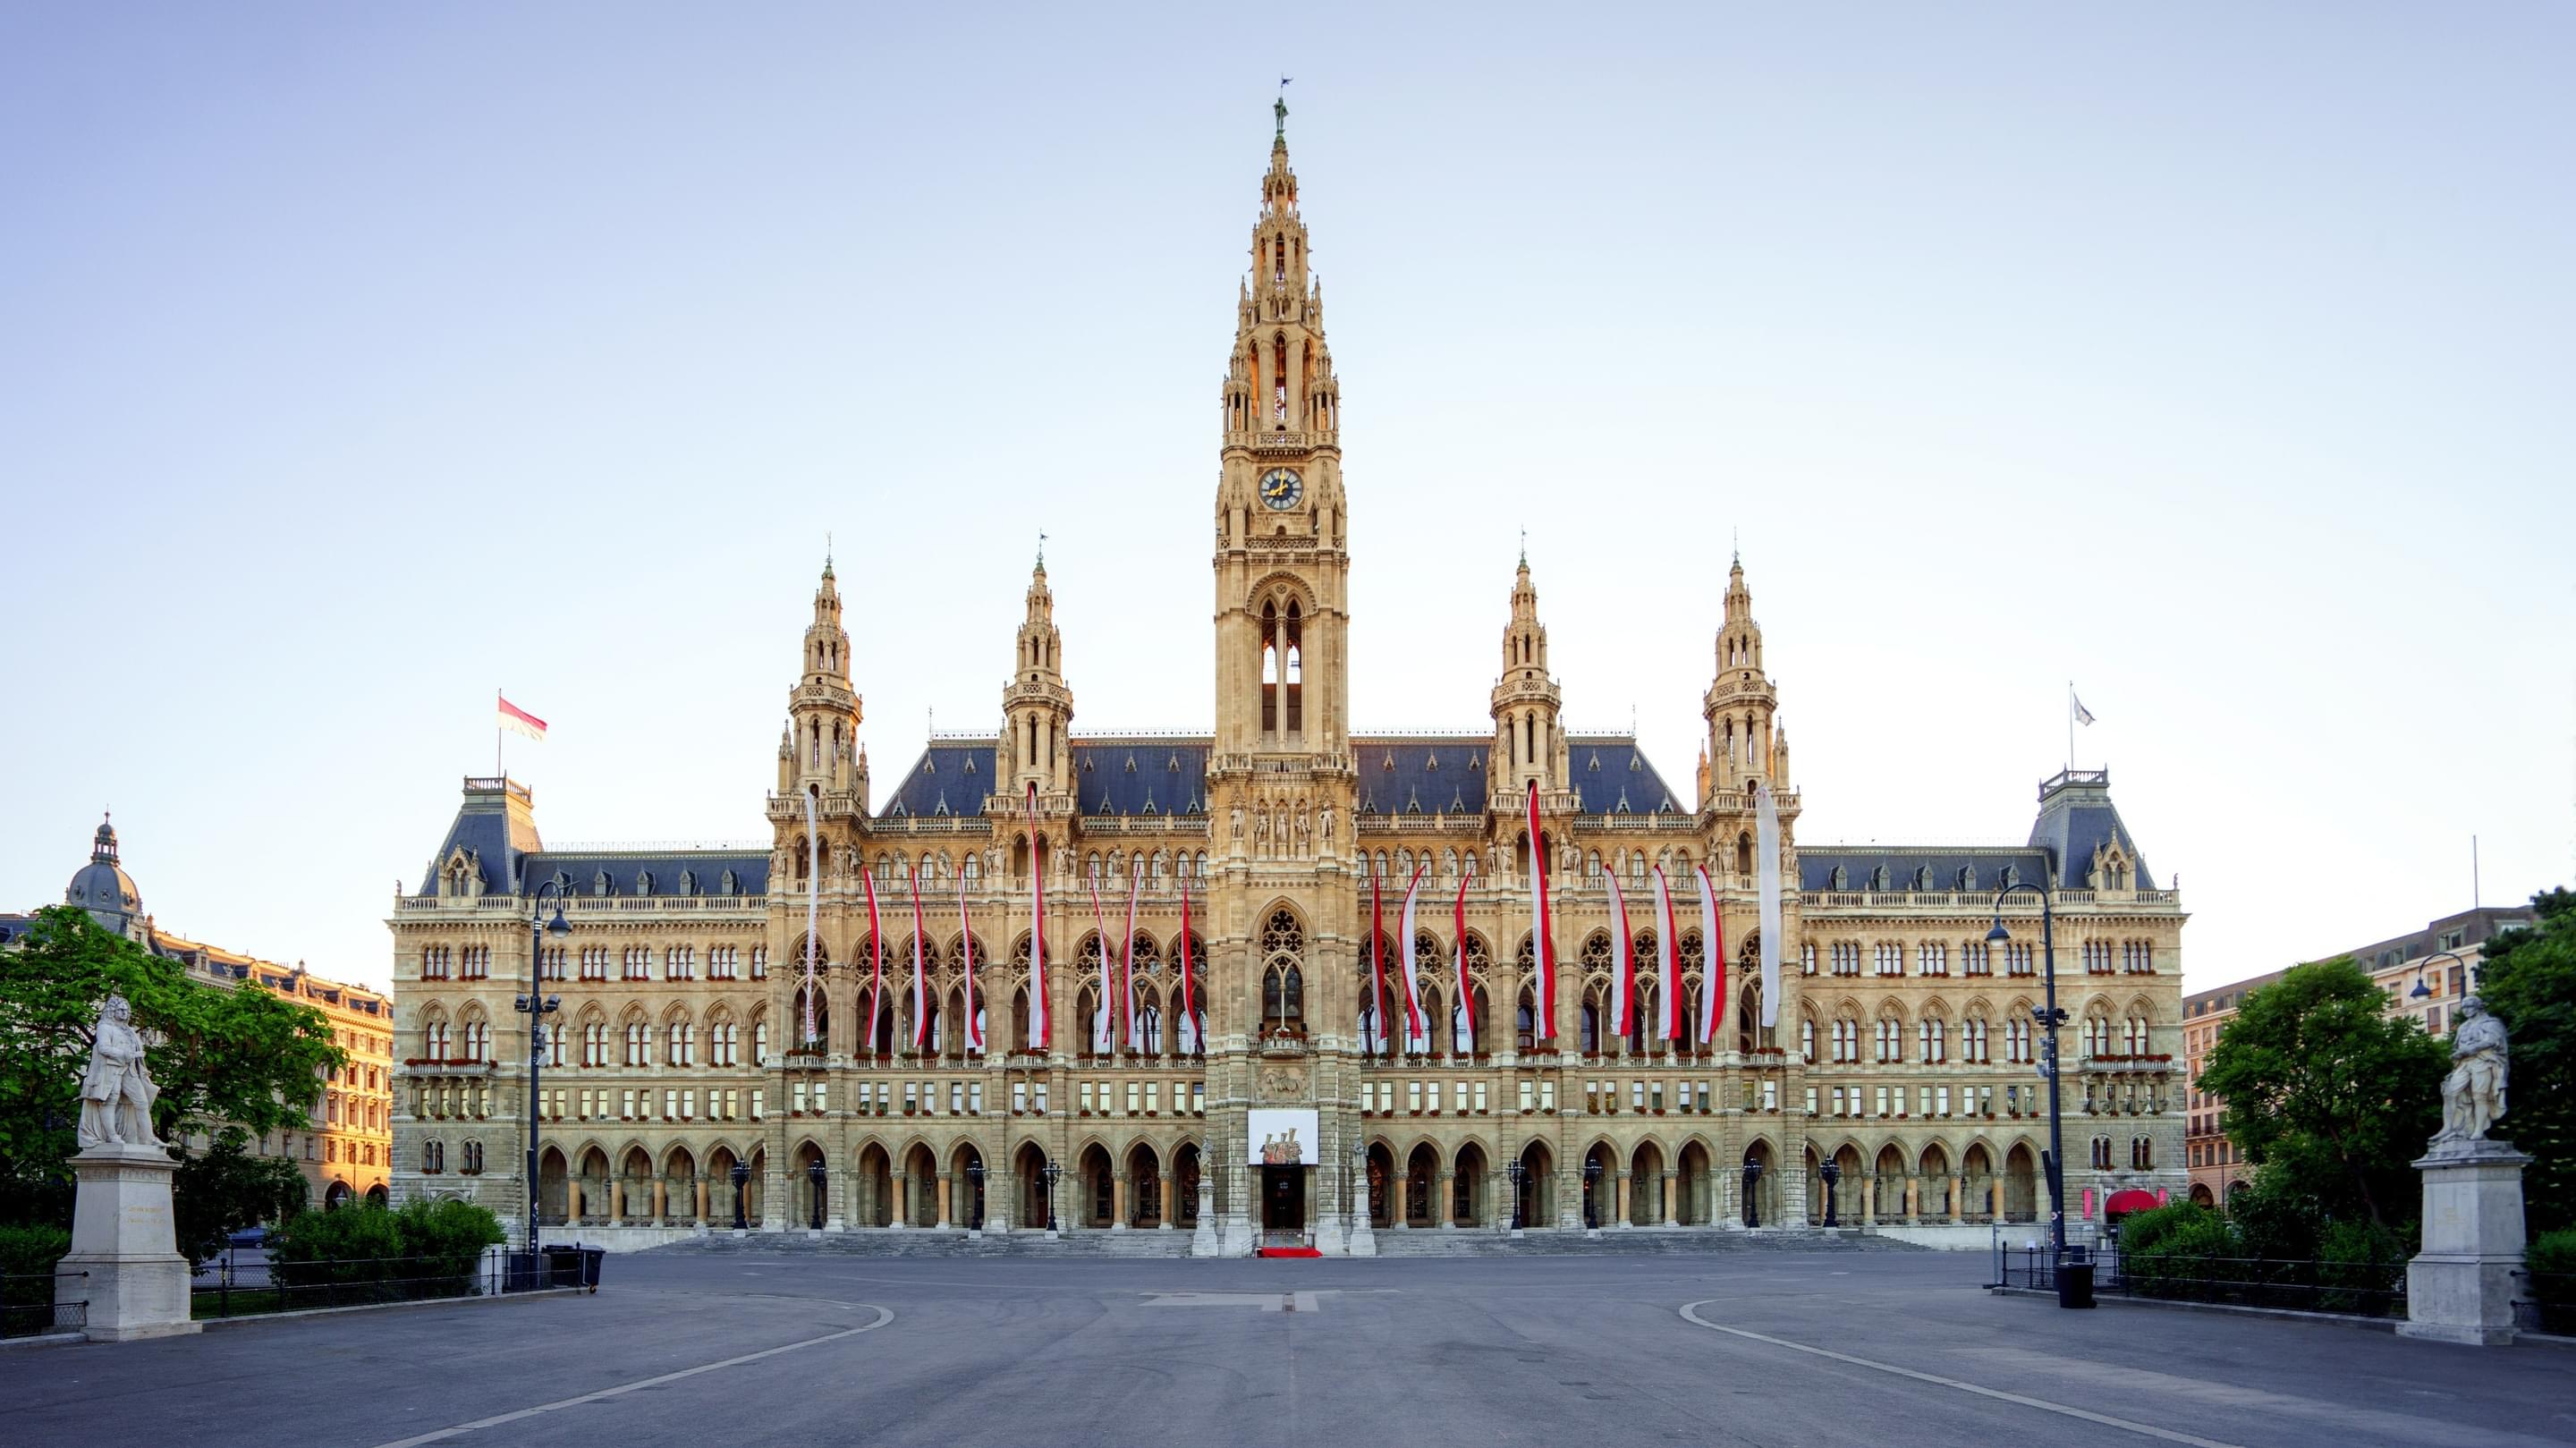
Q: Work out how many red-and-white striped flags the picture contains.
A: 15